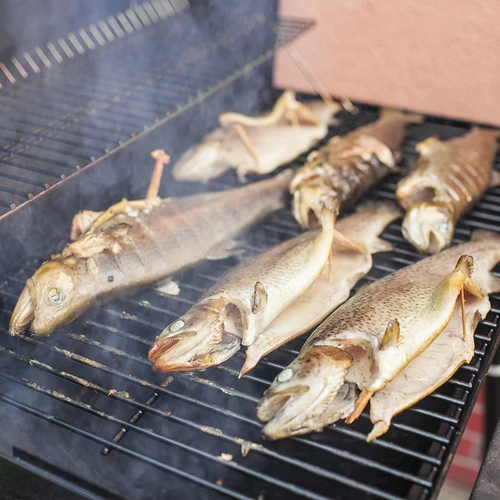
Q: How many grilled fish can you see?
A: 6